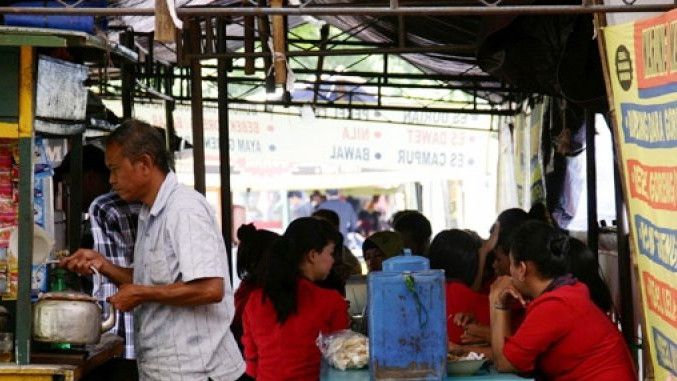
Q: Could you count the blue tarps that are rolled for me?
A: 1